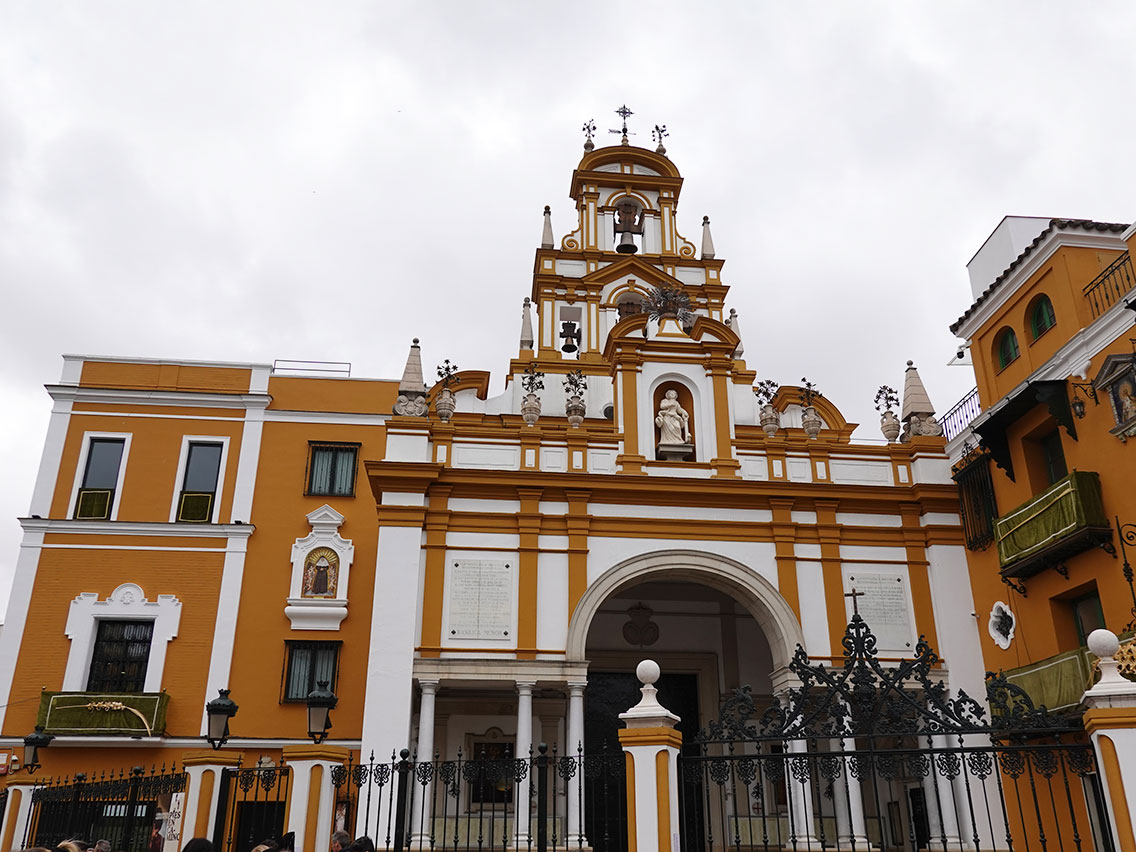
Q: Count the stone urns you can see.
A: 6